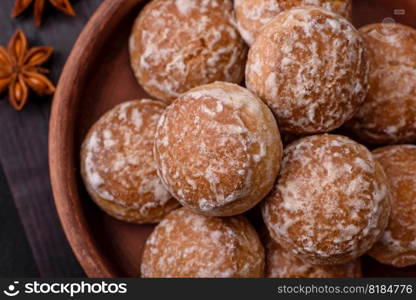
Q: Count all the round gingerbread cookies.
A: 10